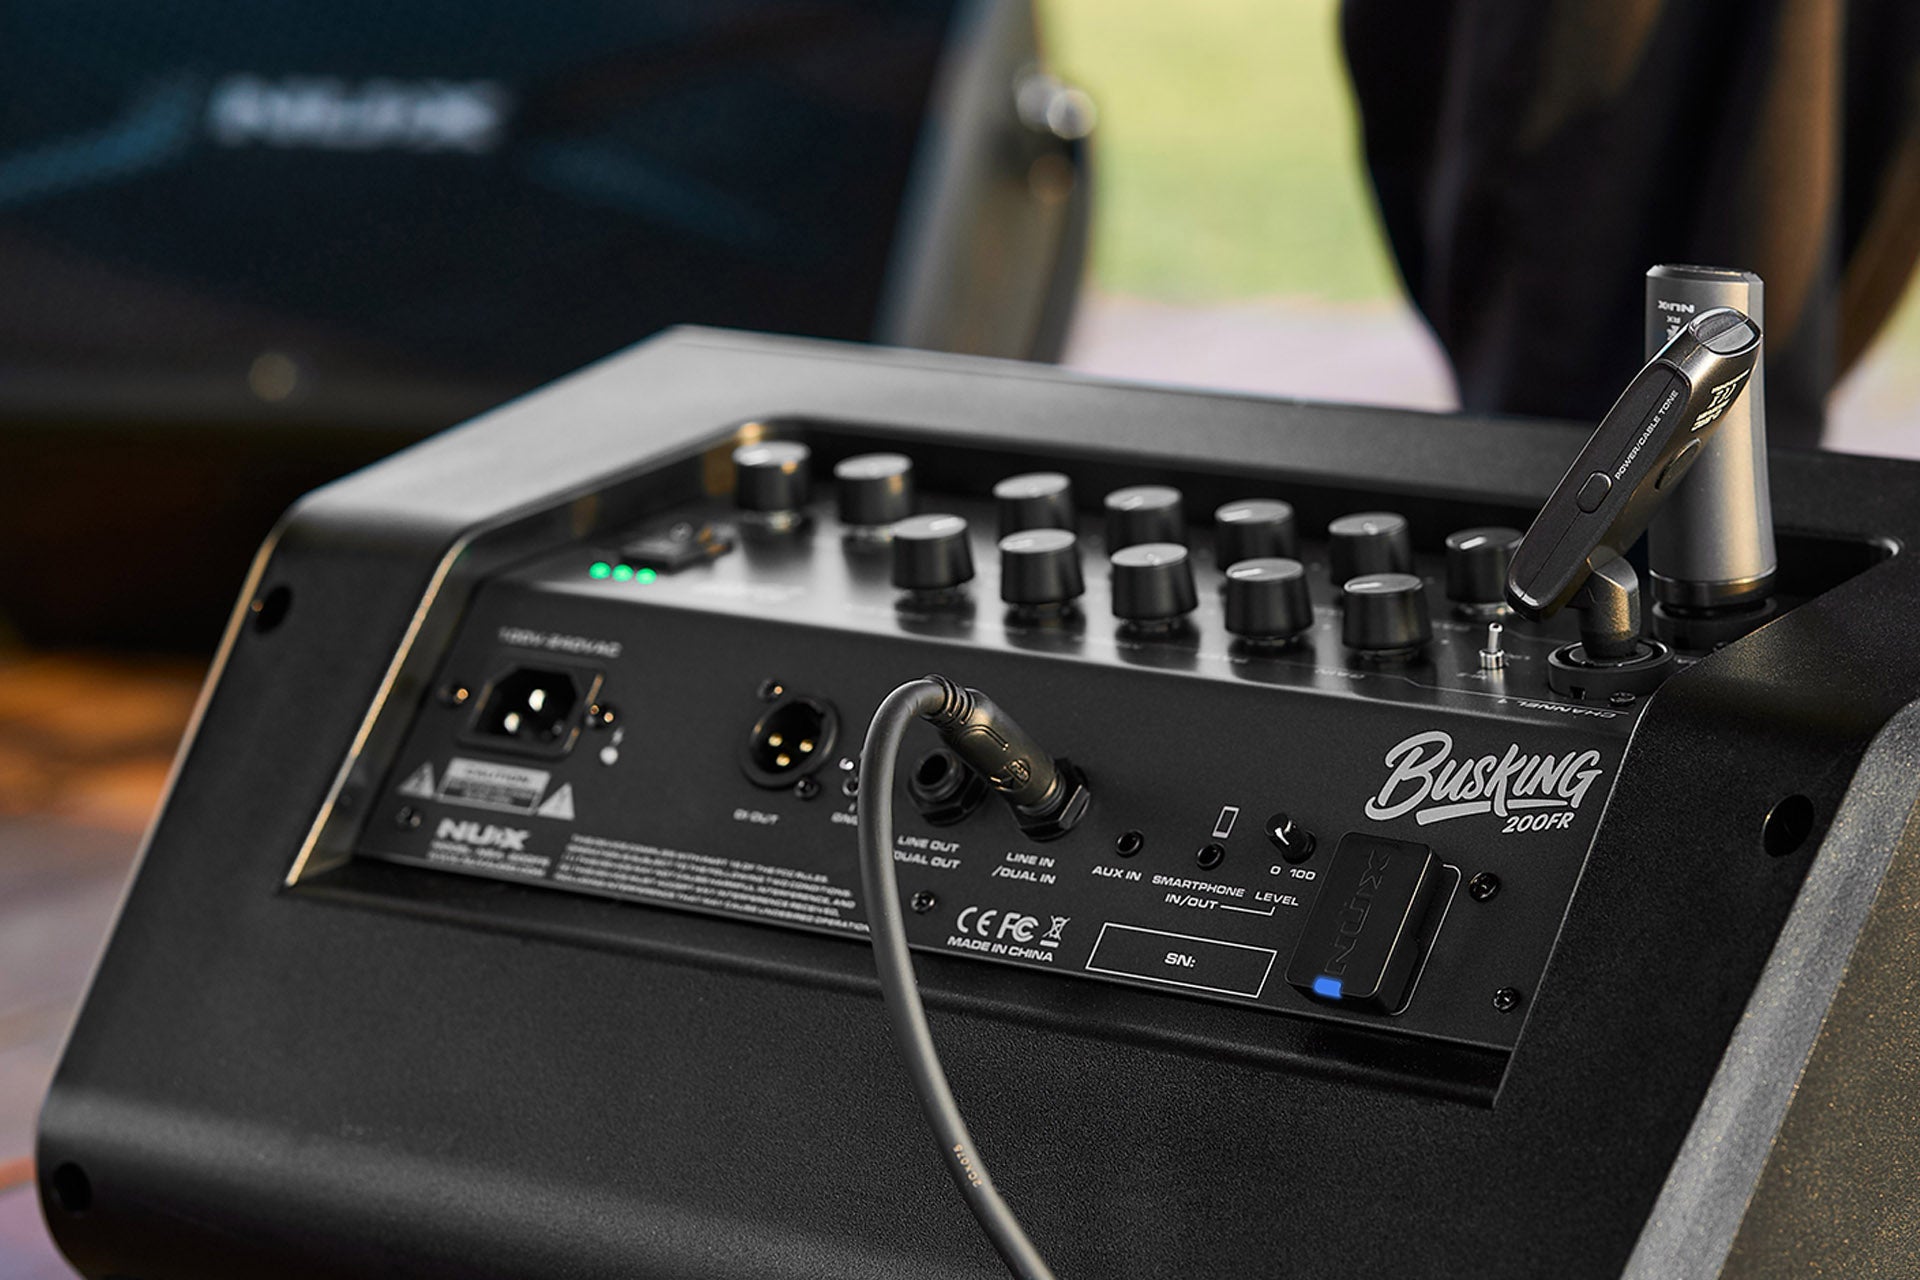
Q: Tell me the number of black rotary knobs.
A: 13